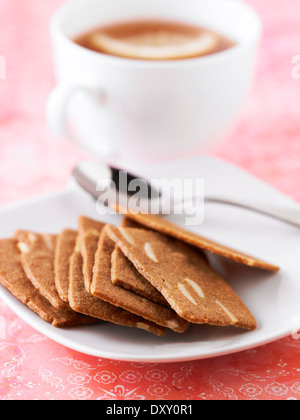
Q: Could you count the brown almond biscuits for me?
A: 9